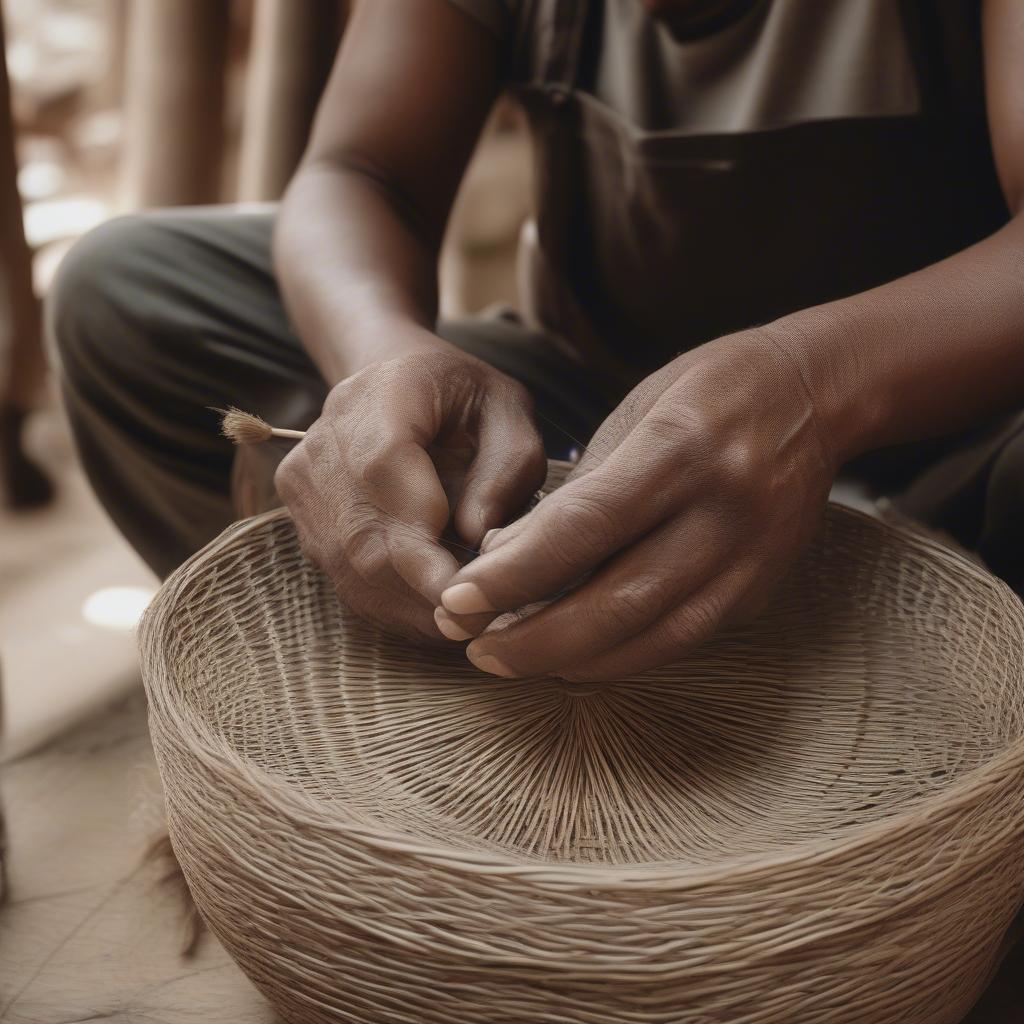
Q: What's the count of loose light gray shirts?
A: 1